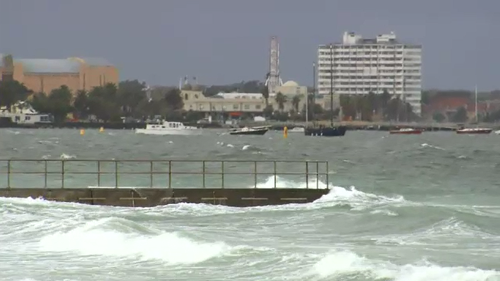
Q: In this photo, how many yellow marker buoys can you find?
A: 3